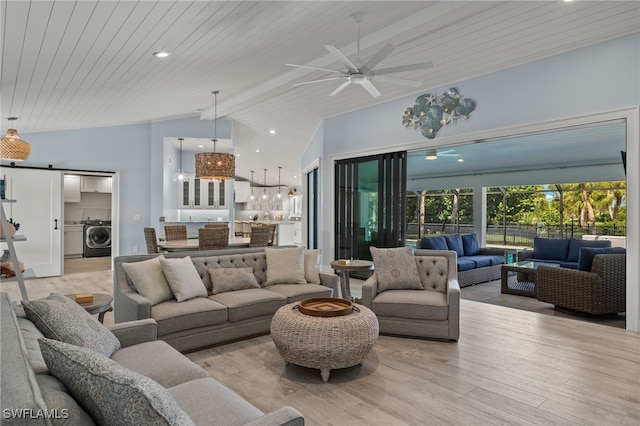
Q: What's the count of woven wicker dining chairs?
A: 6